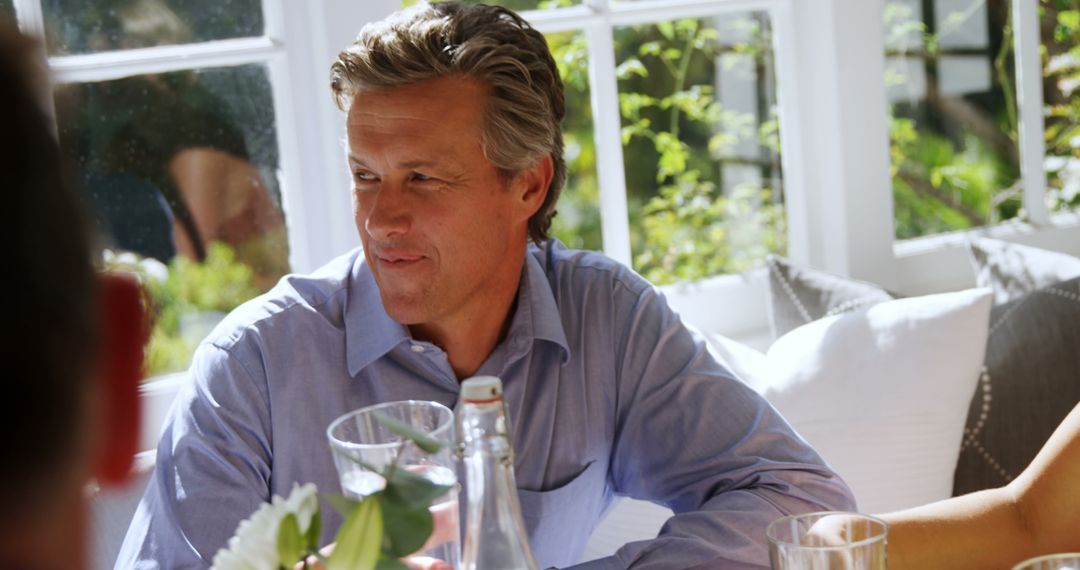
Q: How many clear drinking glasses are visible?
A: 3